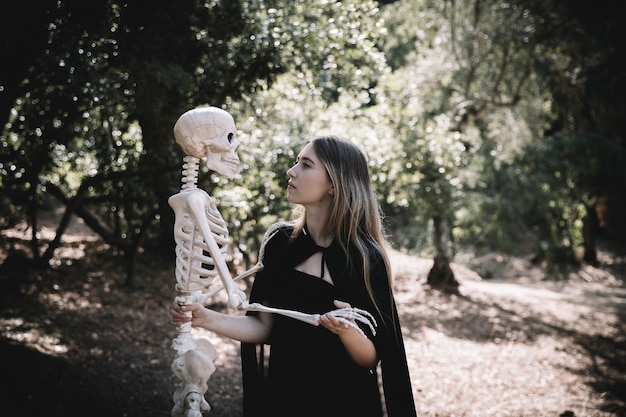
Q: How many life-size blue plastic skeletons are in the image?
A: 0